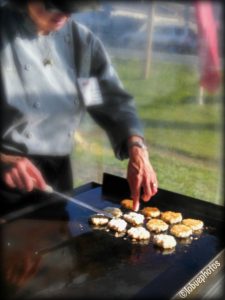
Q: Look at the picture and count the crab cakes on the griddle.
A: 12